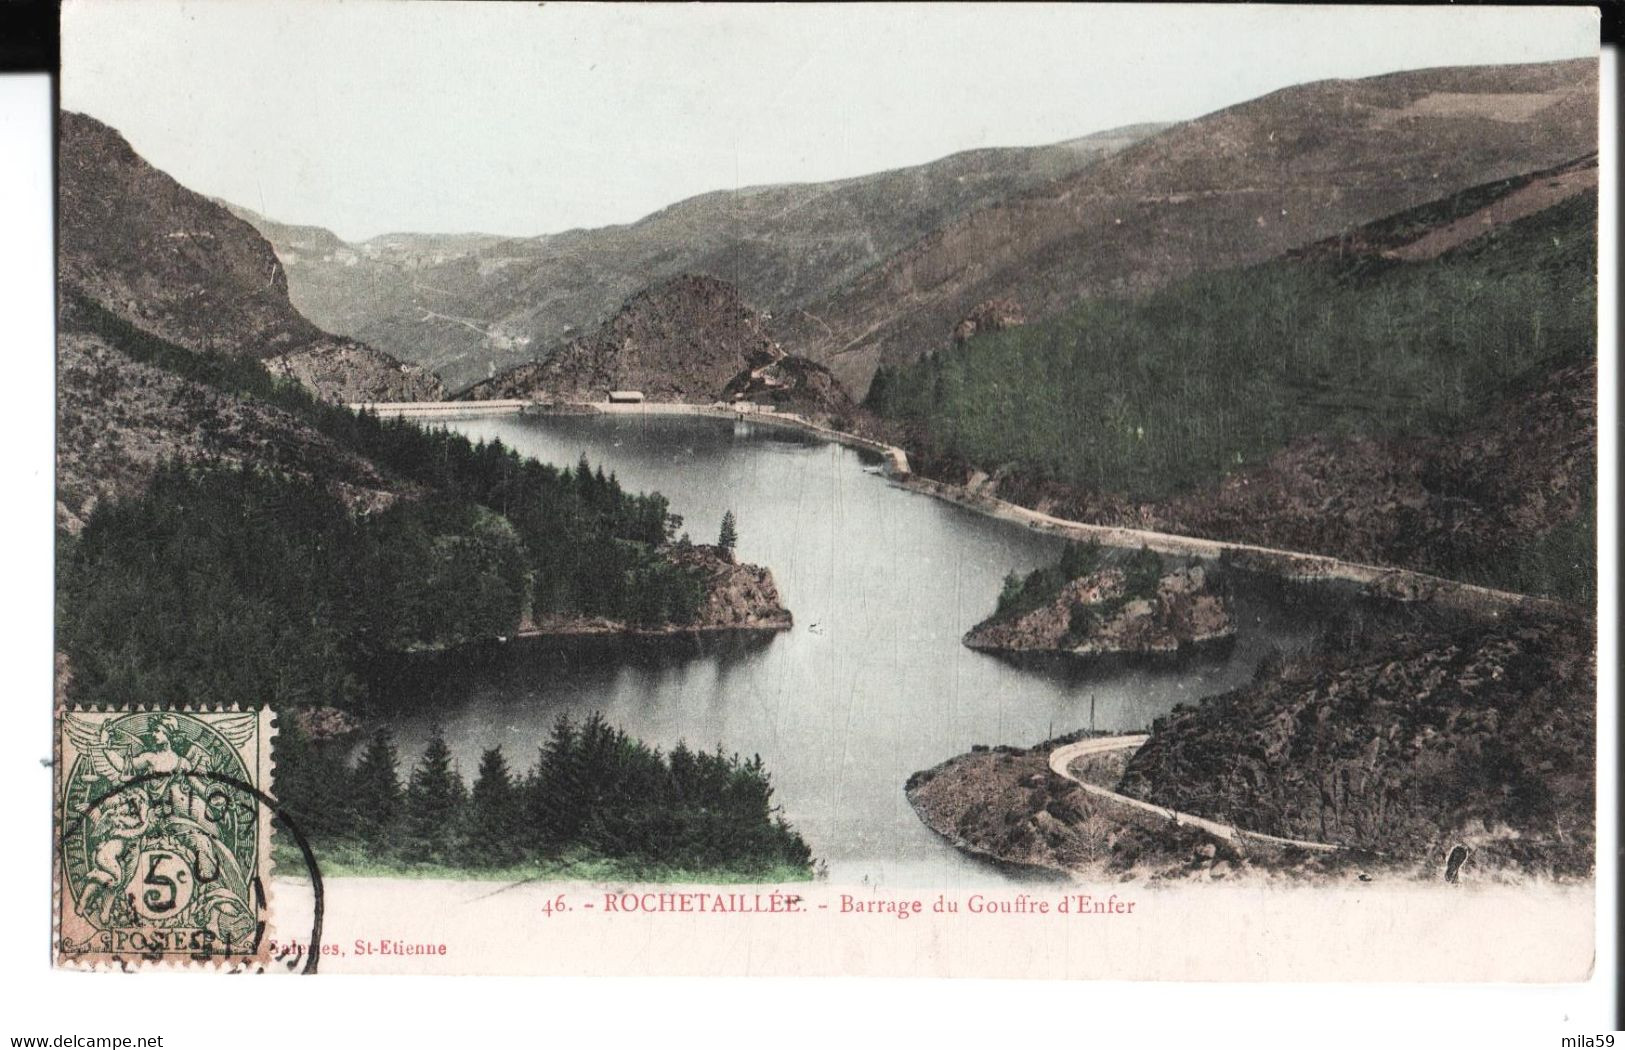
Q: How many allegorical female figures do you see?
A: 1